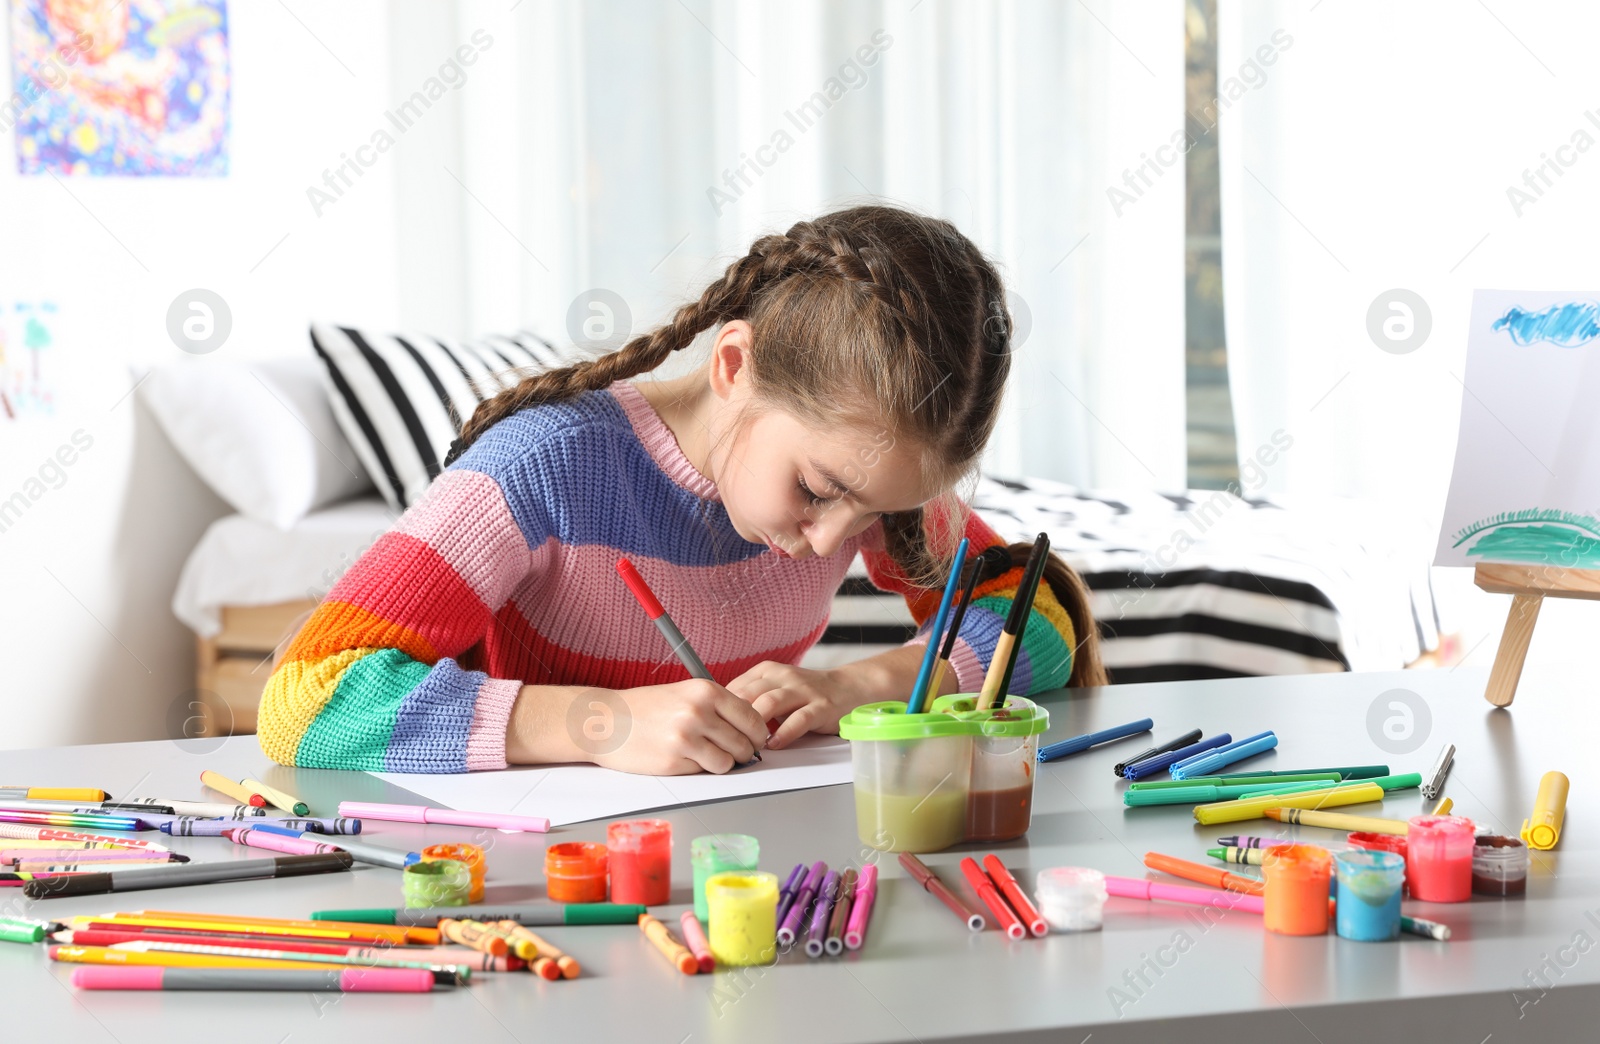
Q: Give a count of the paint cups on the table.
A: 12